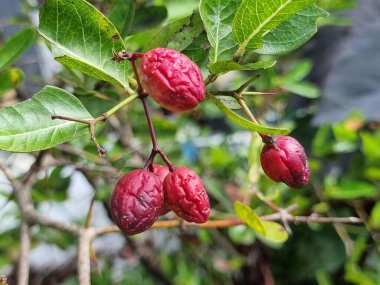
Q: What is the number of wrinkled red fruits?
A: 5